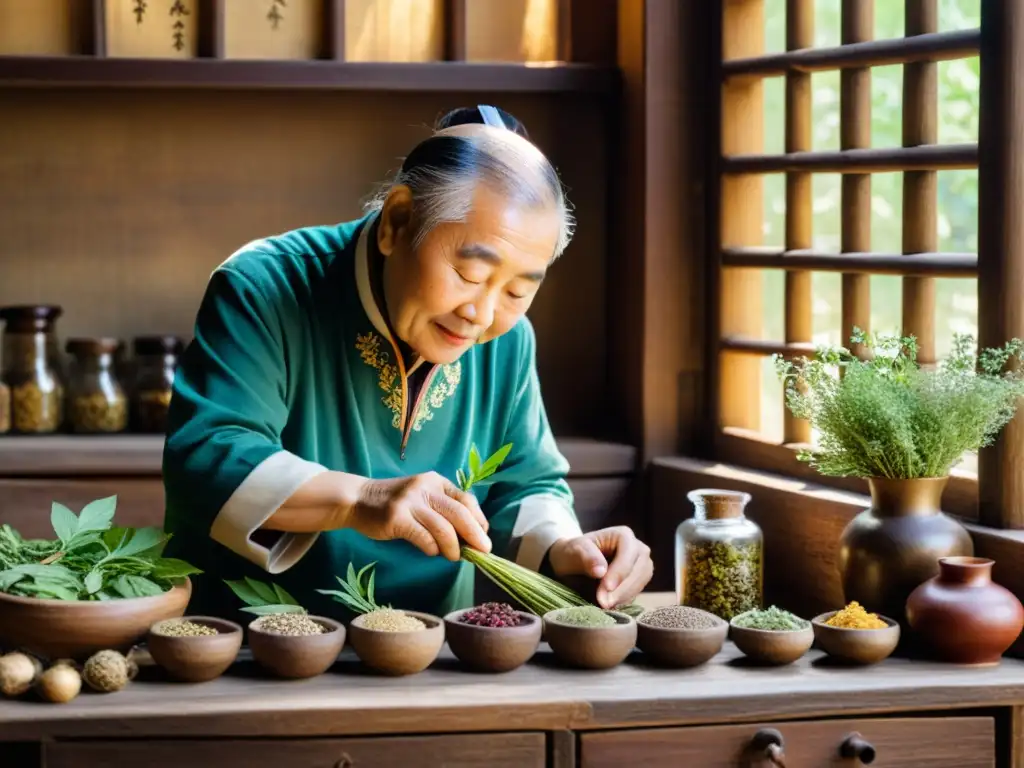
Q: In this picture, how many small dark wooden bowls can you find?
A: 8